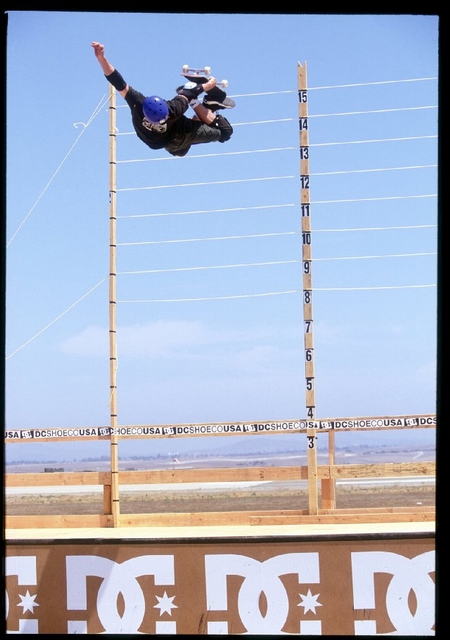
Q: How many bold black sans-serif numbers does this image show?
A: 13